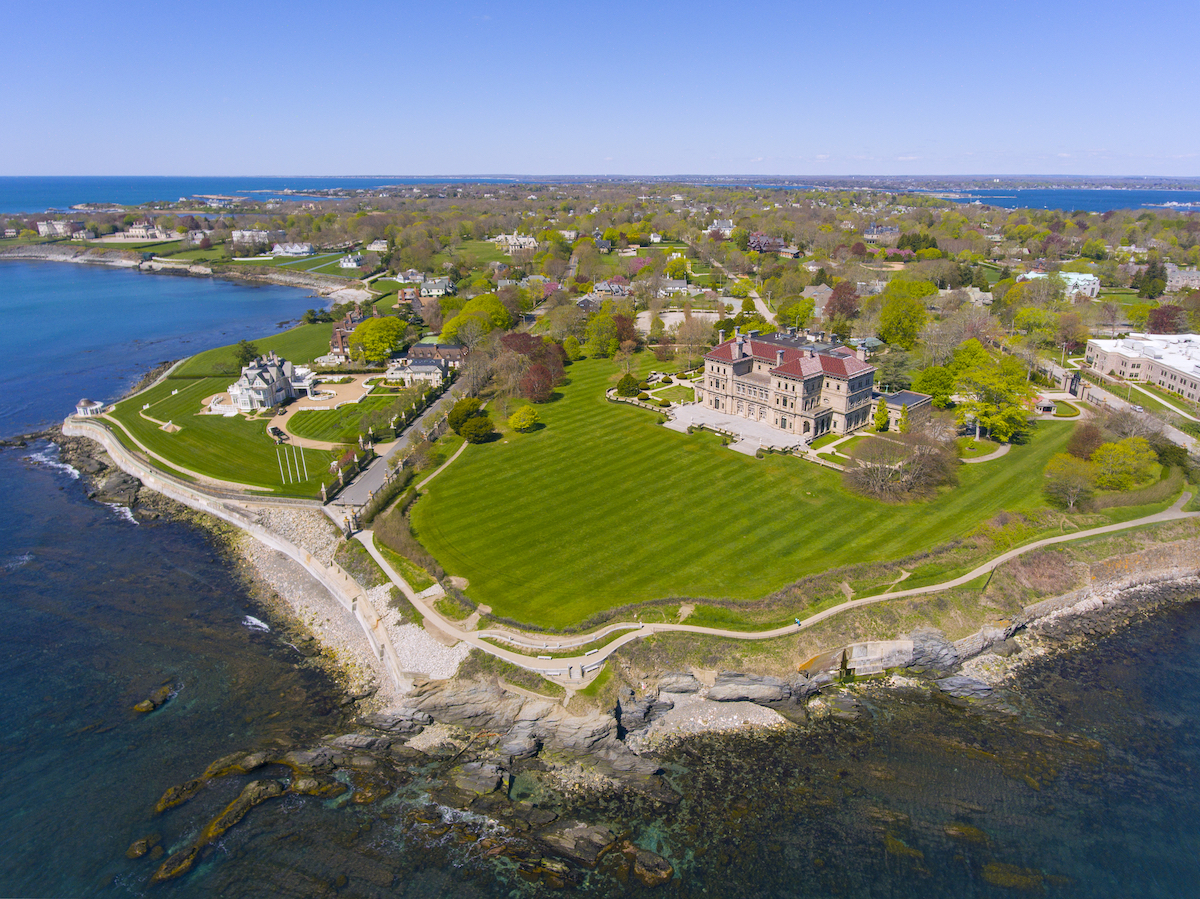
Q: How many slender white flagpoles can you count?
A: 4